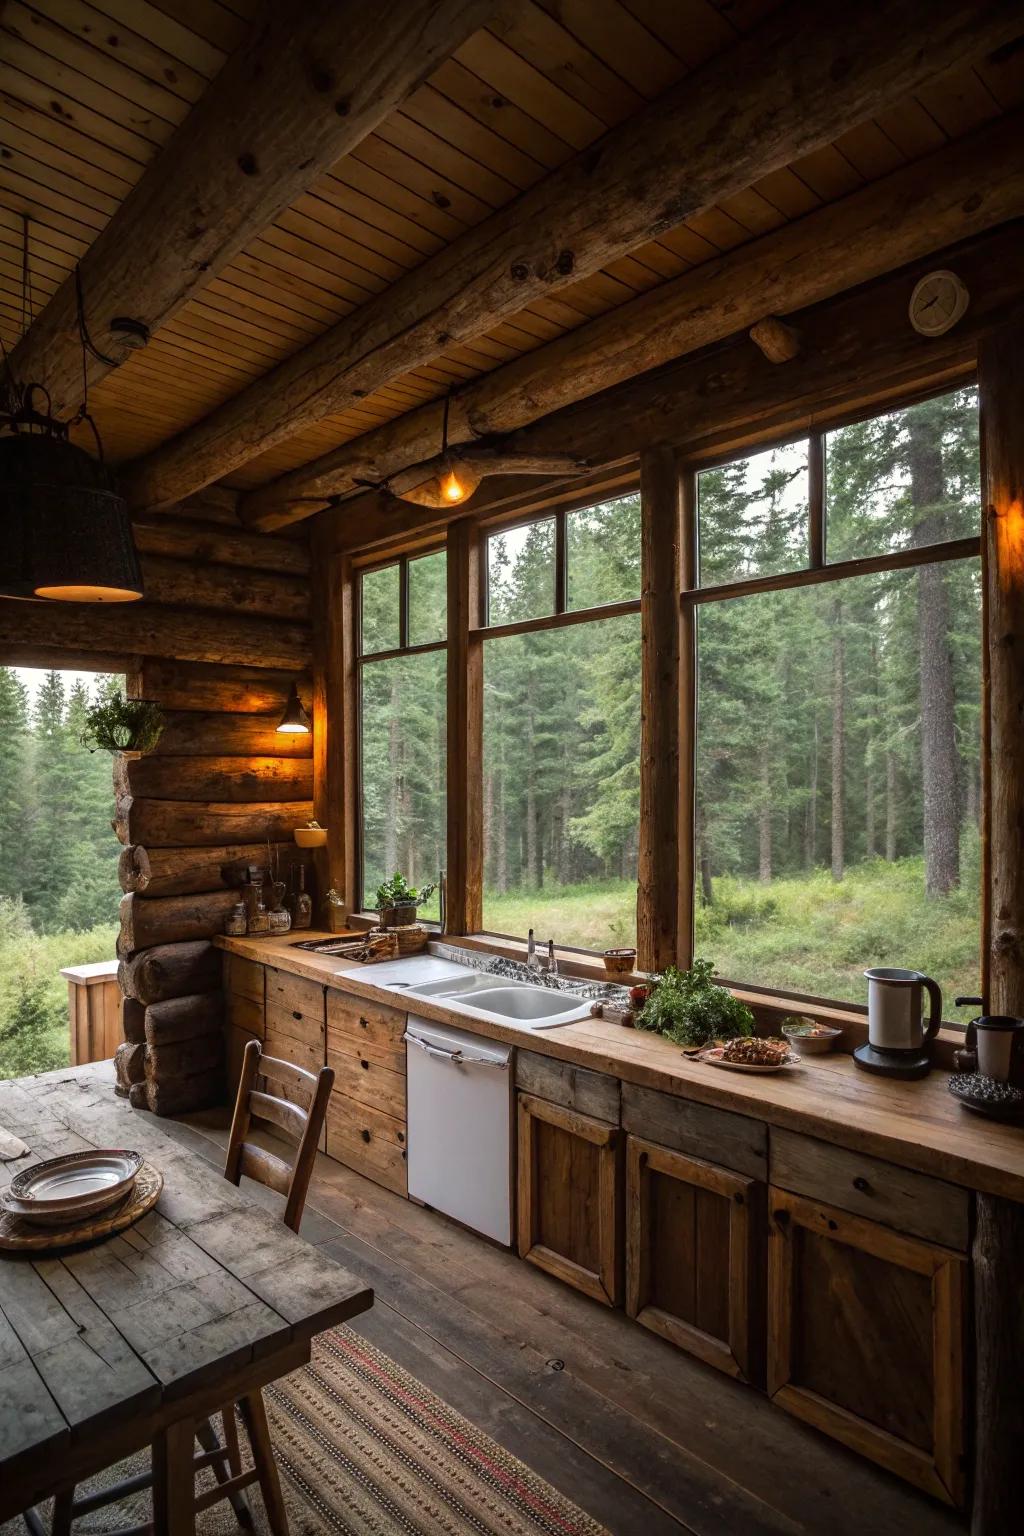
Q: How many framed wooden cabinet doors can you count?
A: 3